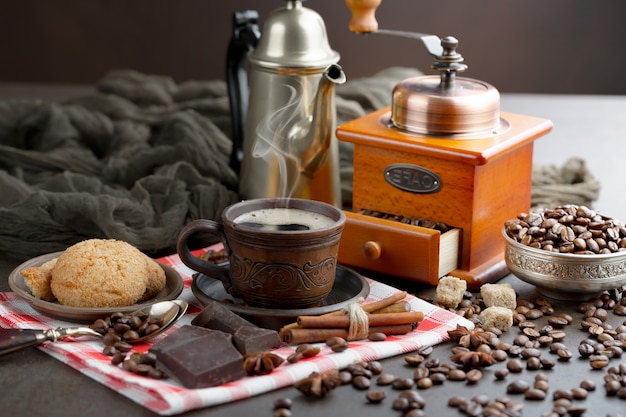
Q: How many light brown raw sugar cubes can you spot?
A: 3